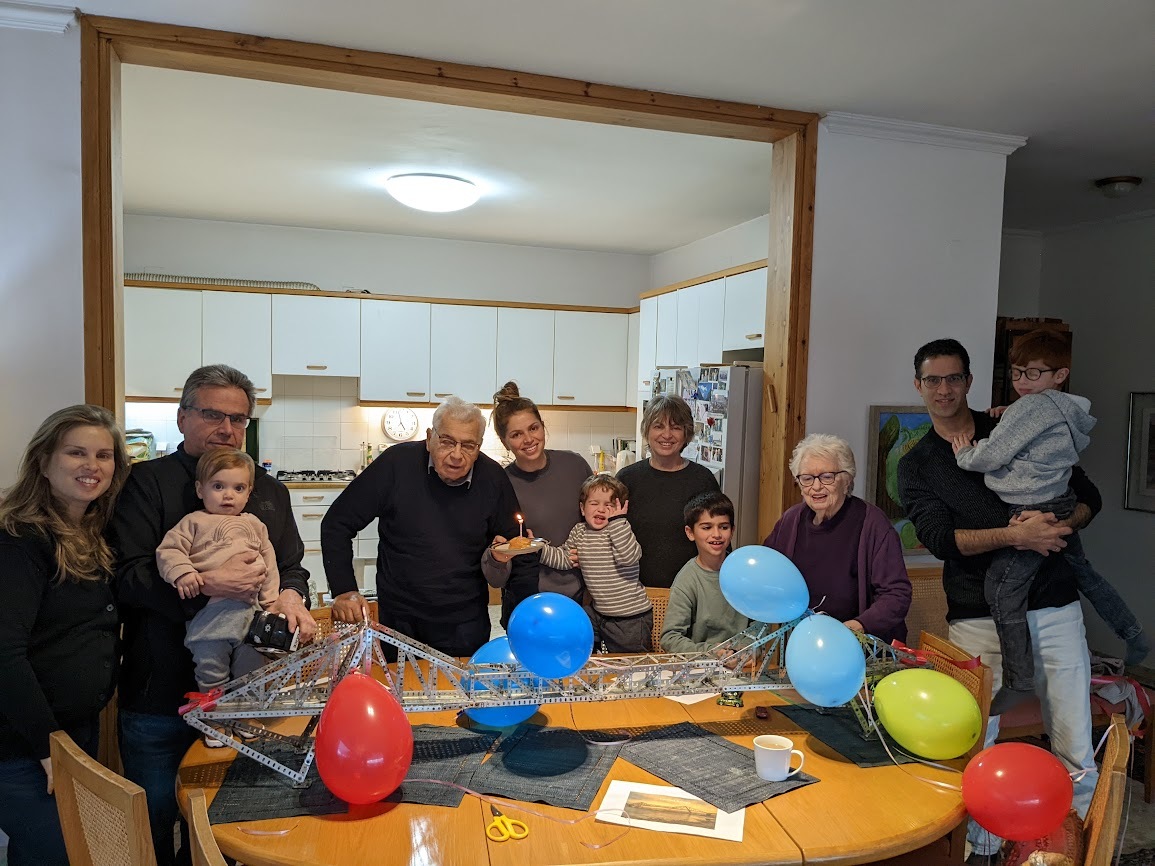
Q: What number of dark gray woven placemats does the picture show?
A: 5